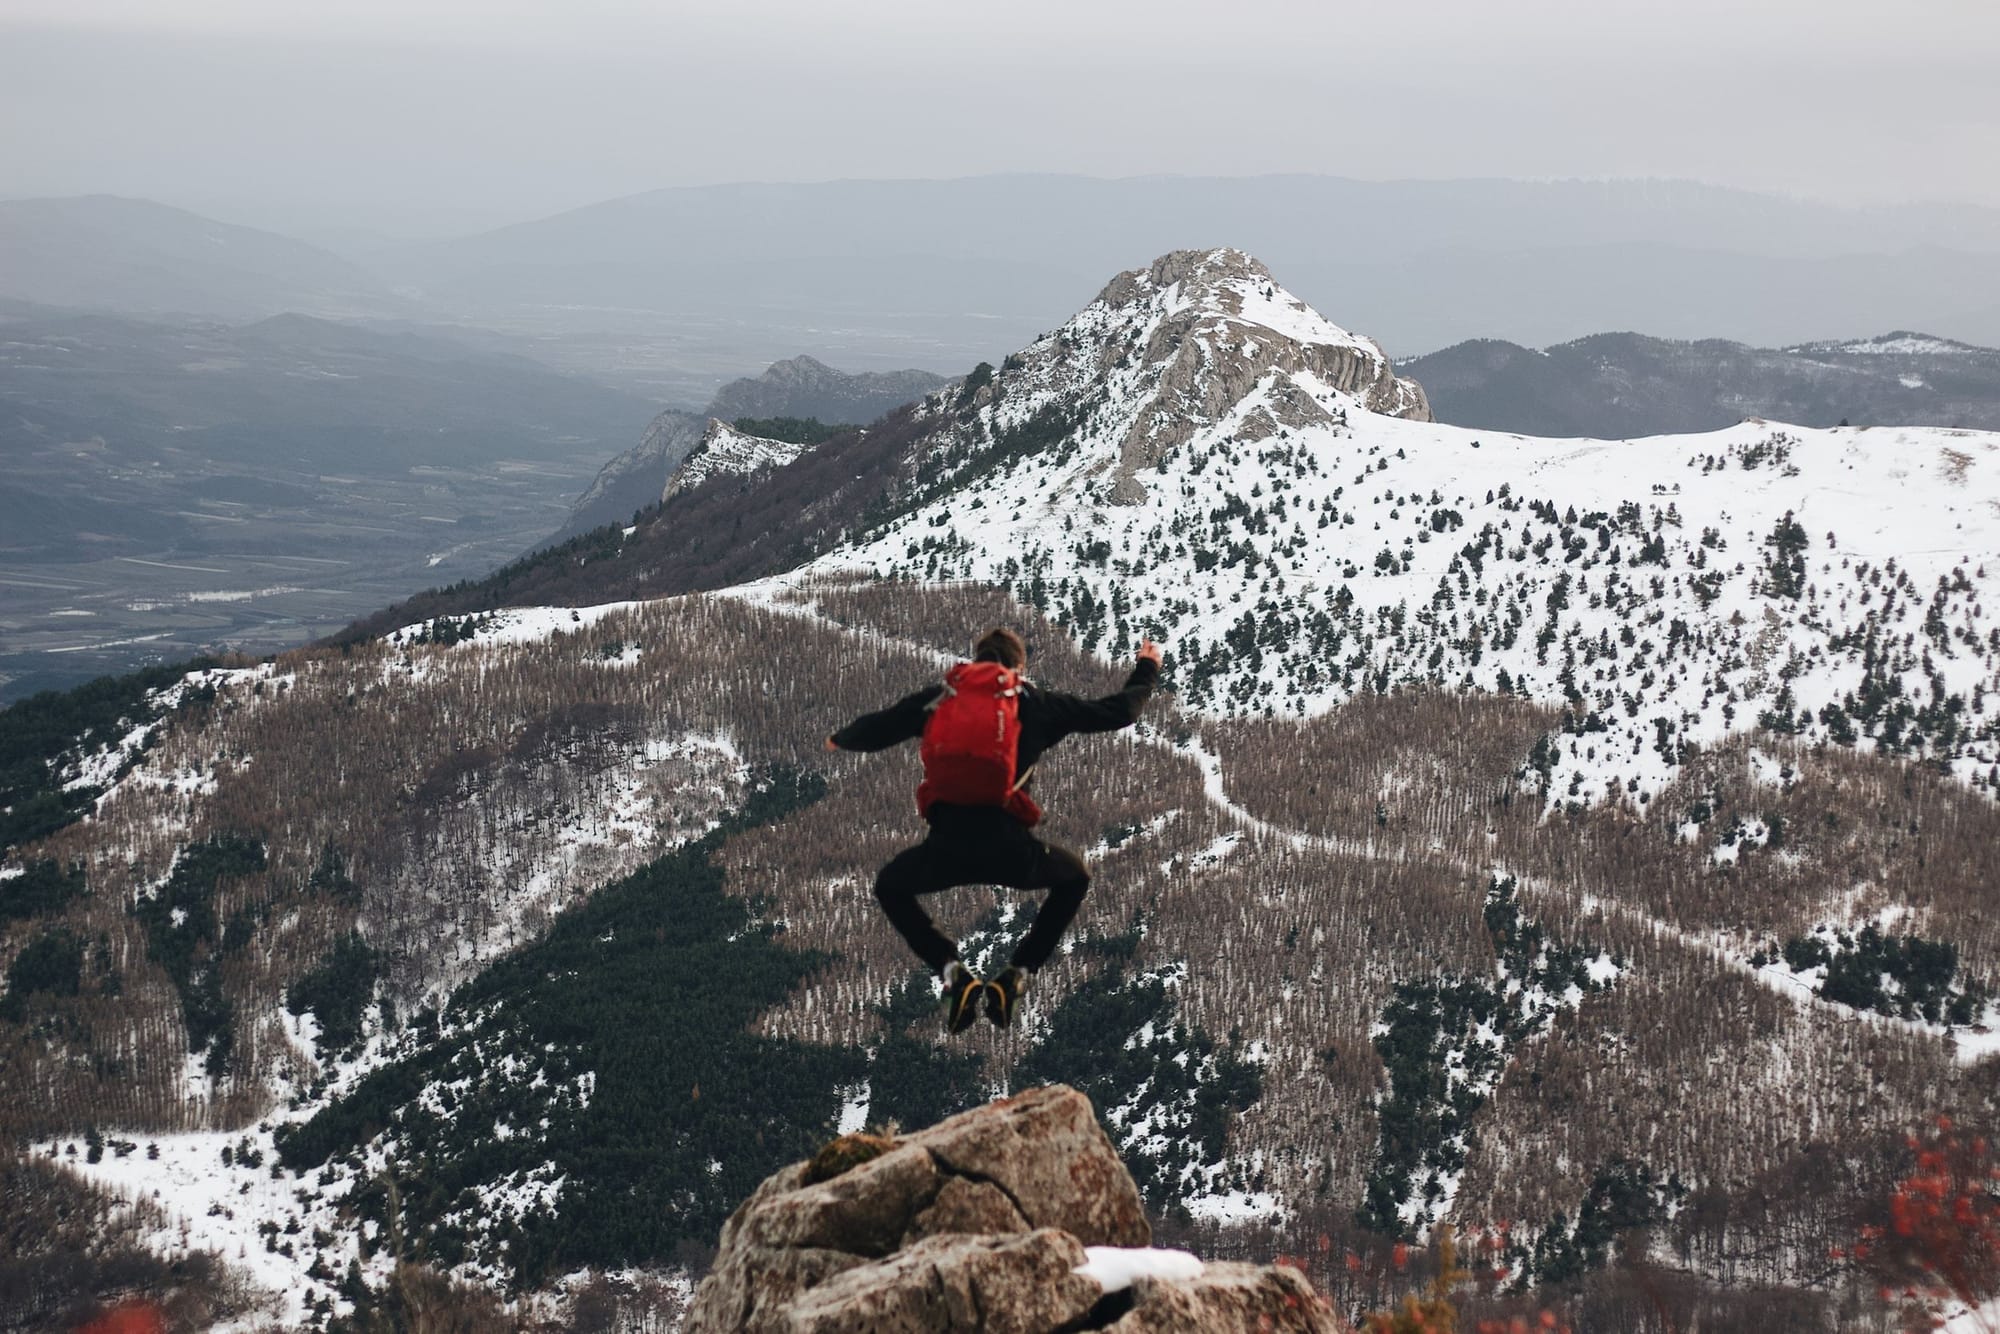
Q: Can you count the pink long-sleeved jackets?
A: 0